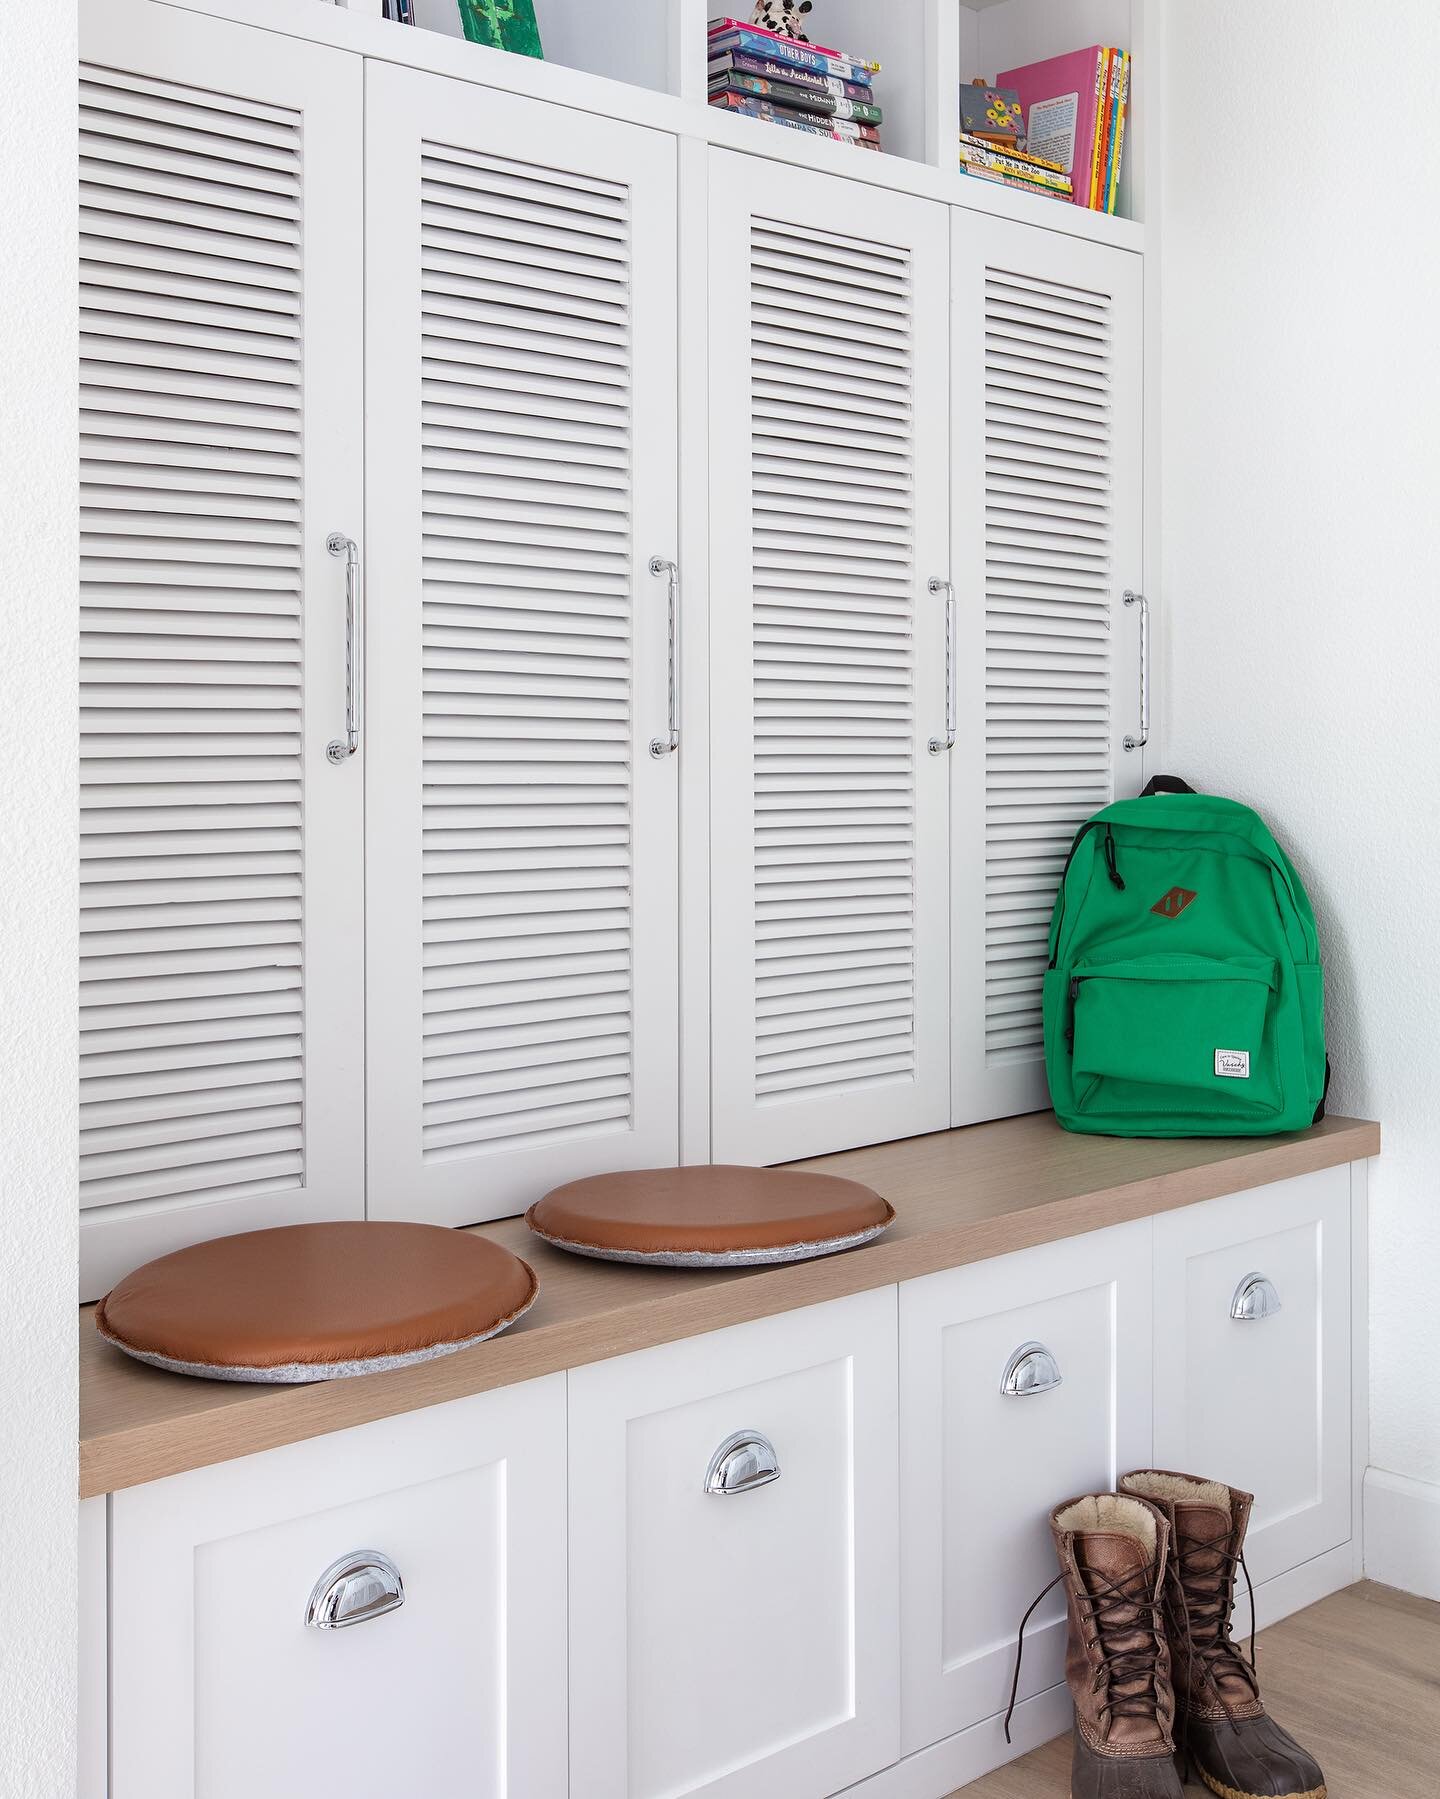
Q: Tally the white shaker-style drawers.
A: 4